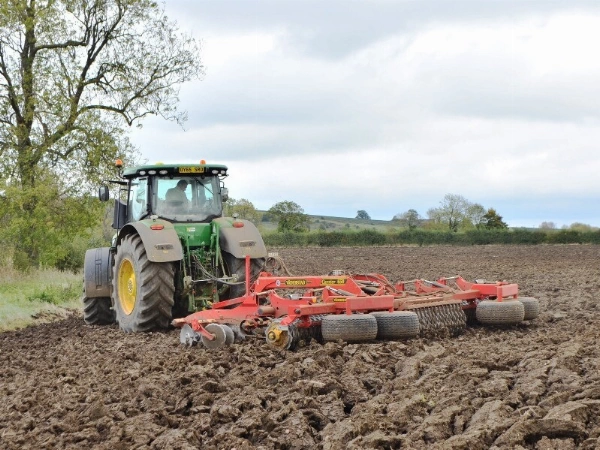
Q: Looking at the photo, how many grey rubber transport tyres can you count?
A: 4